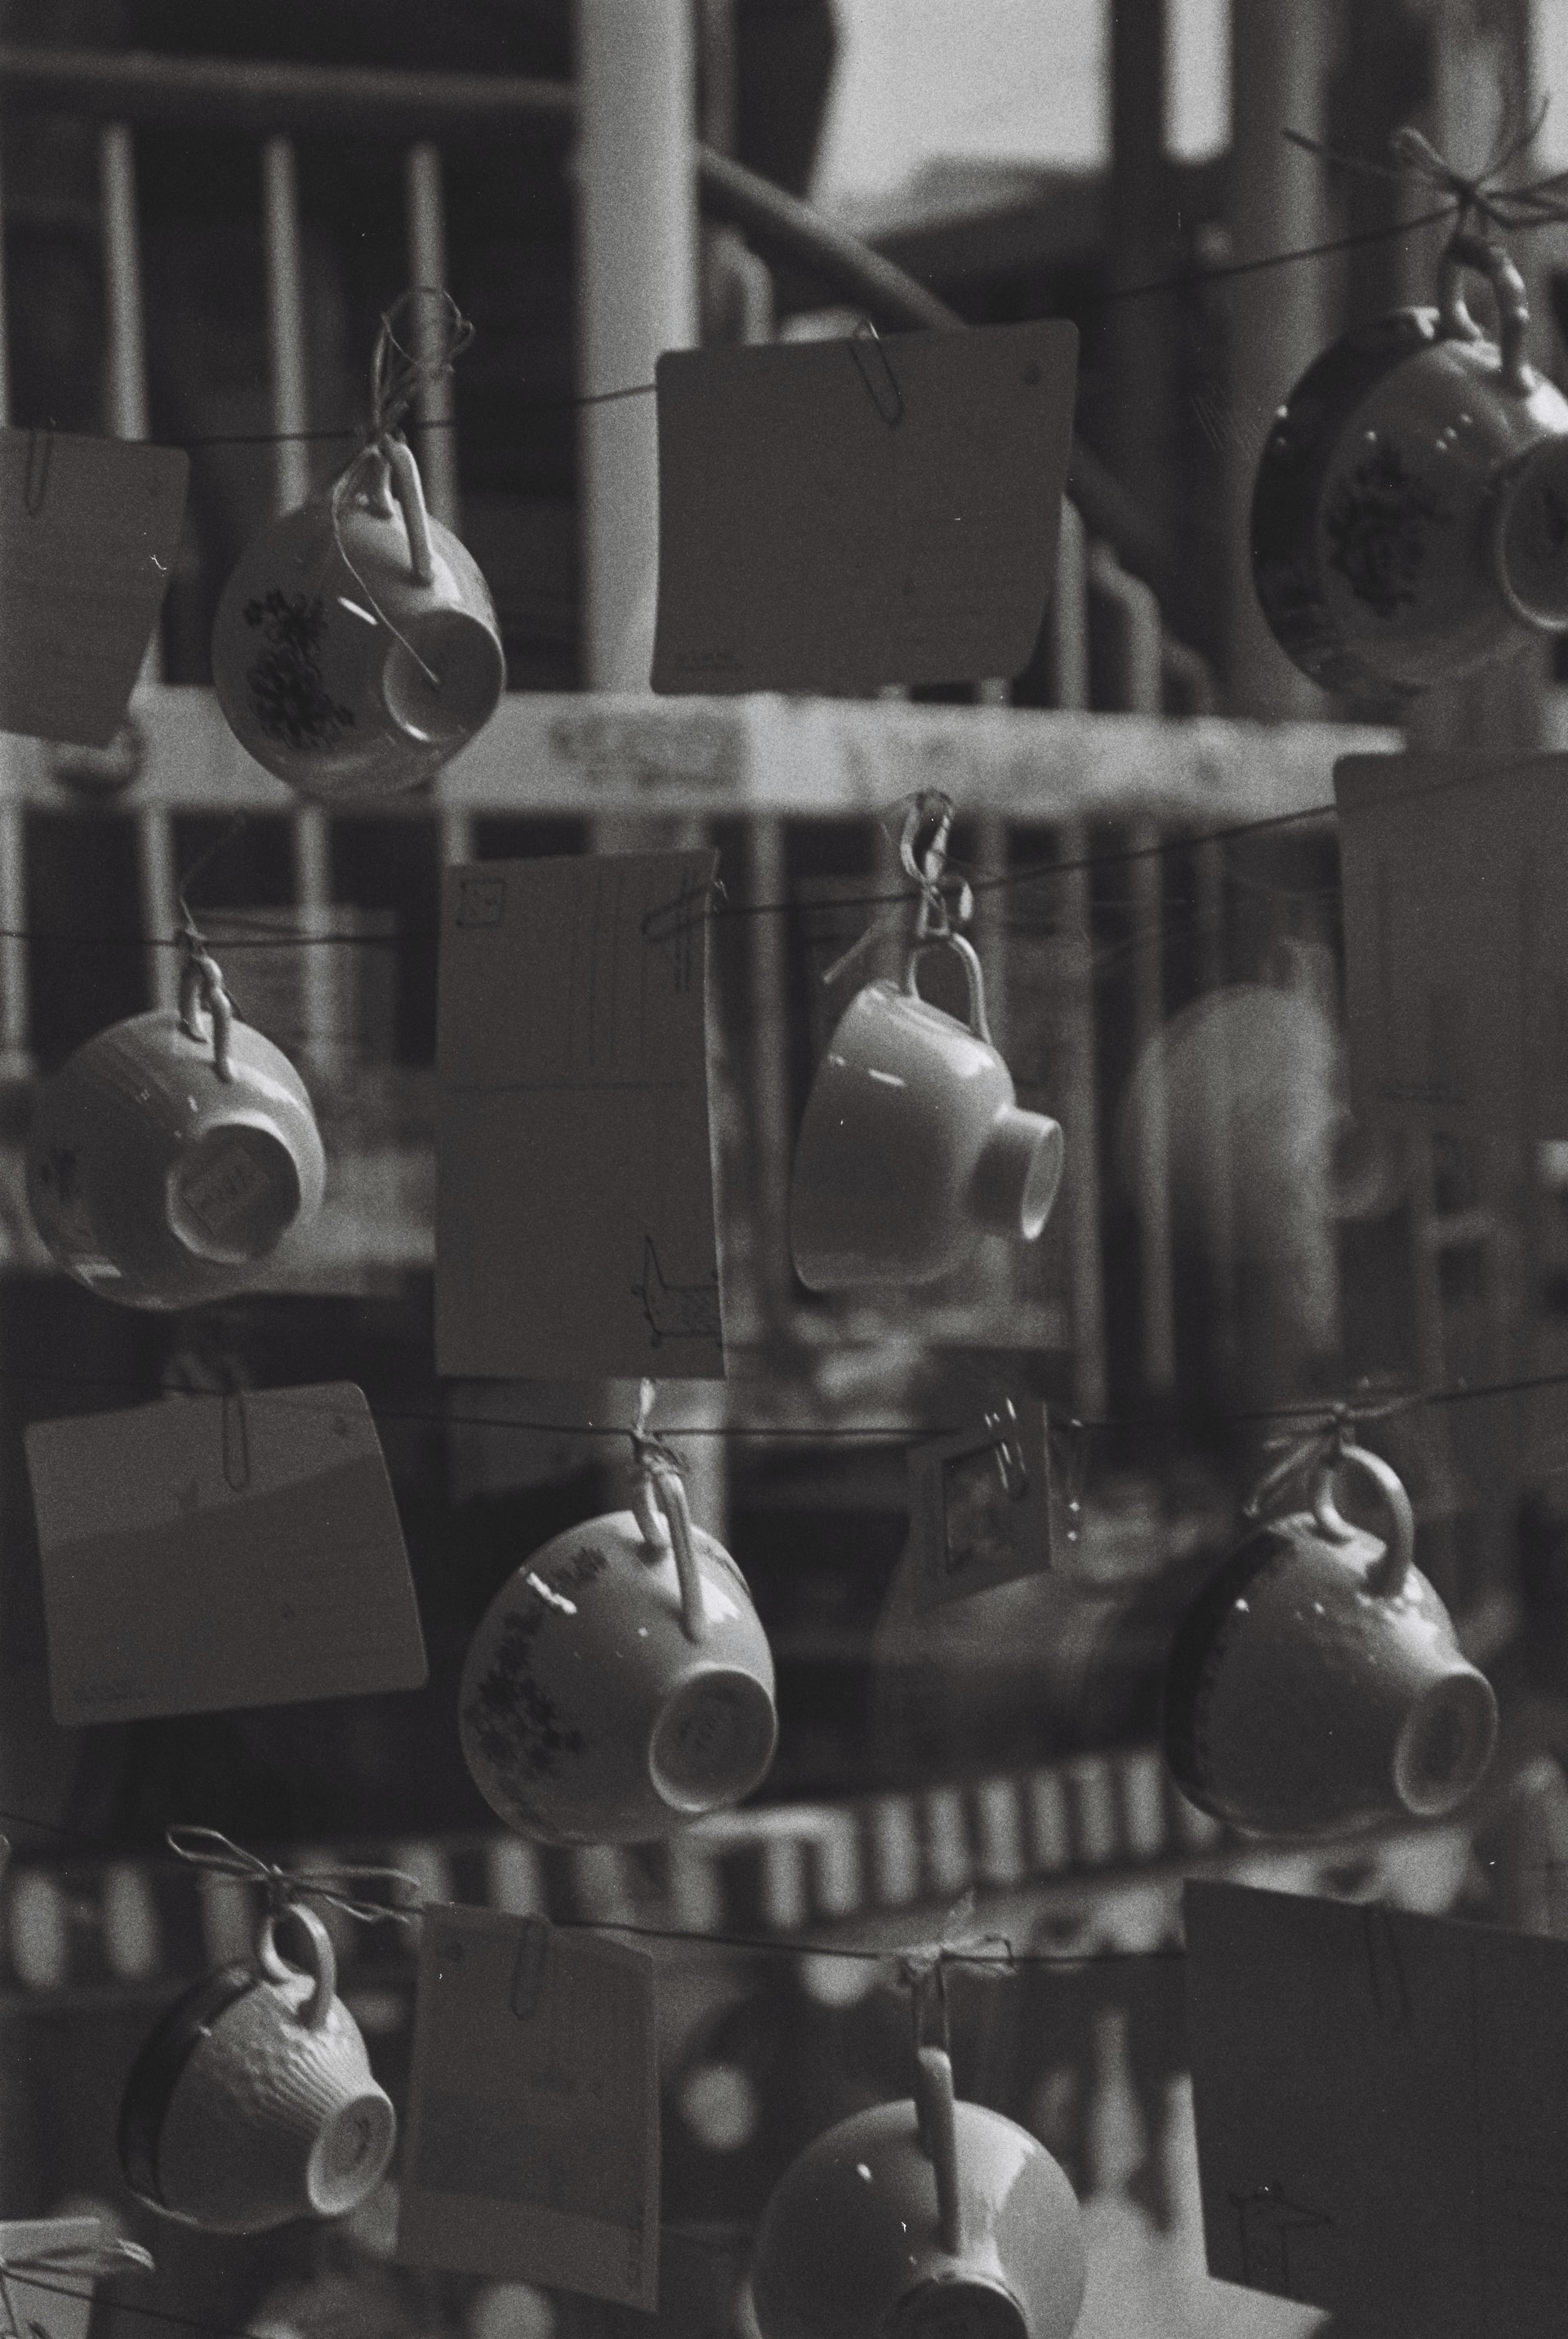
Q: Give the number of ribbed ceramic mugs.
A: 1